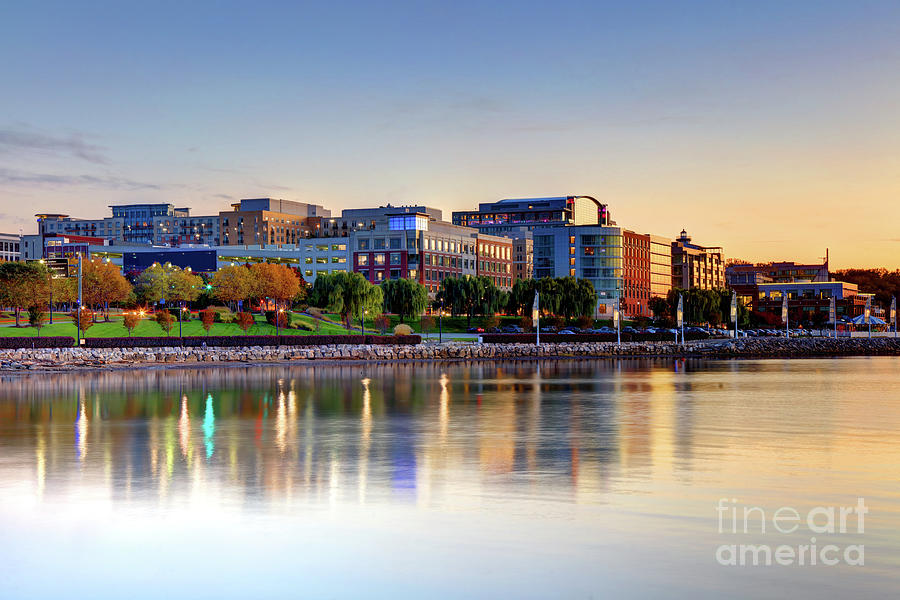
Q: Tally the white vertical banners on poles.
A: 8